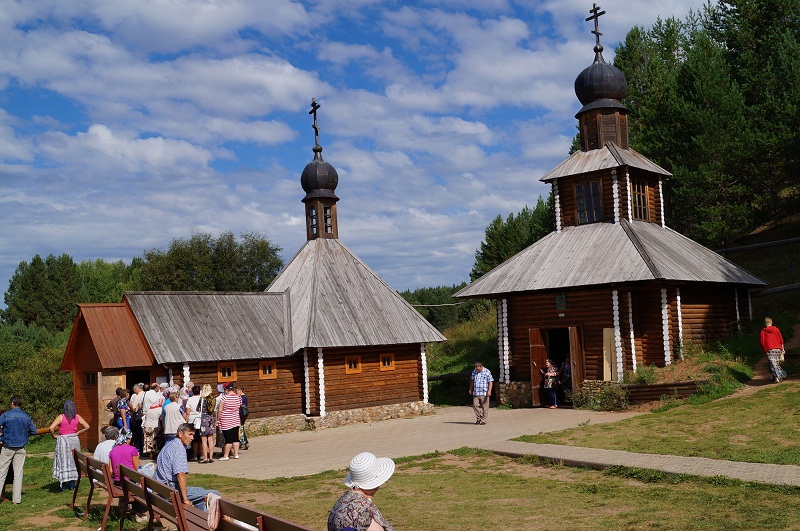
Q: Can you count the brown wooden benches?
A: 3